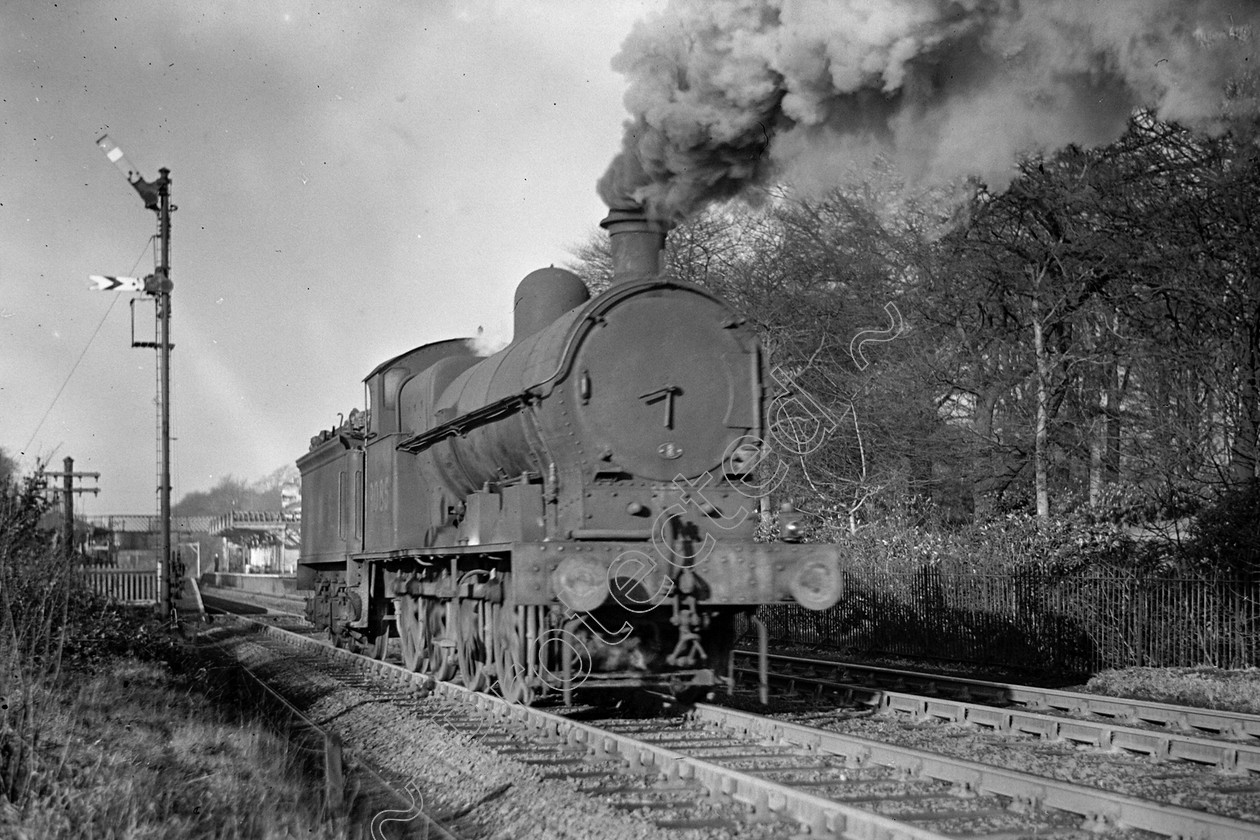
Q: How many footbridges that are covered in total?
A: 0